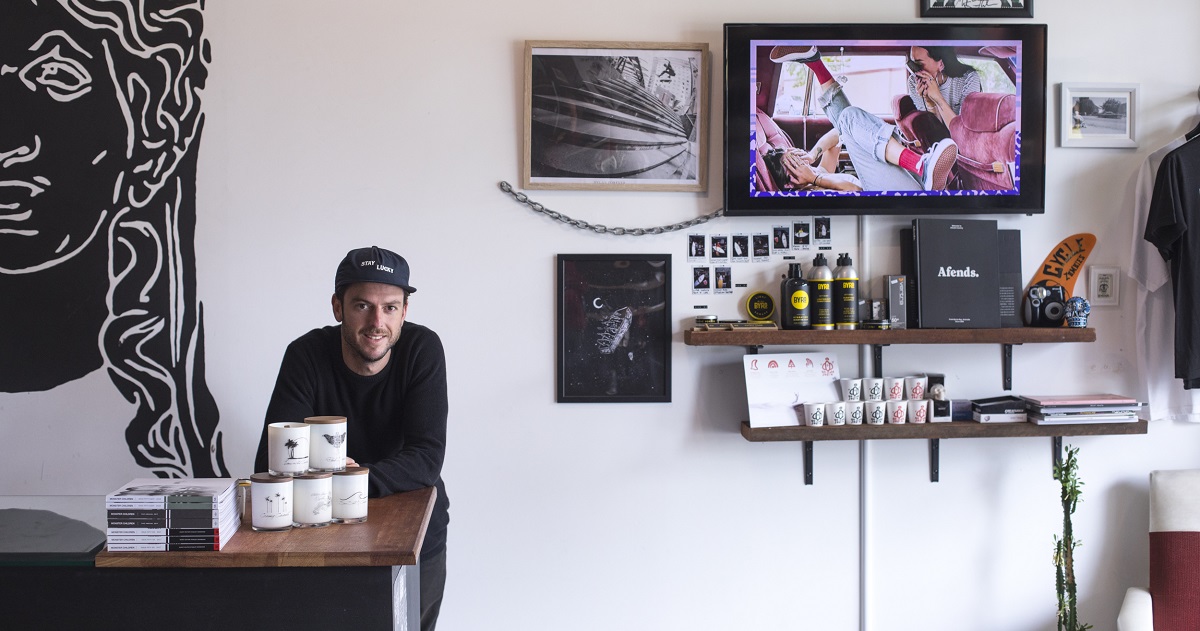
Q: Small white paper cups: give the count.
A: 10